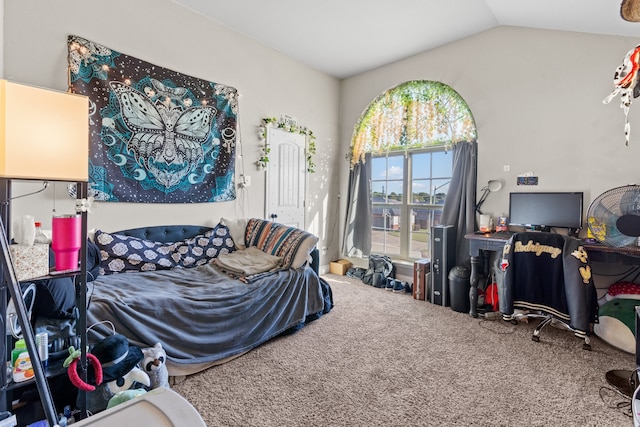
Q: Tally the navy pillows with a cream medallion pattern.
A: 2